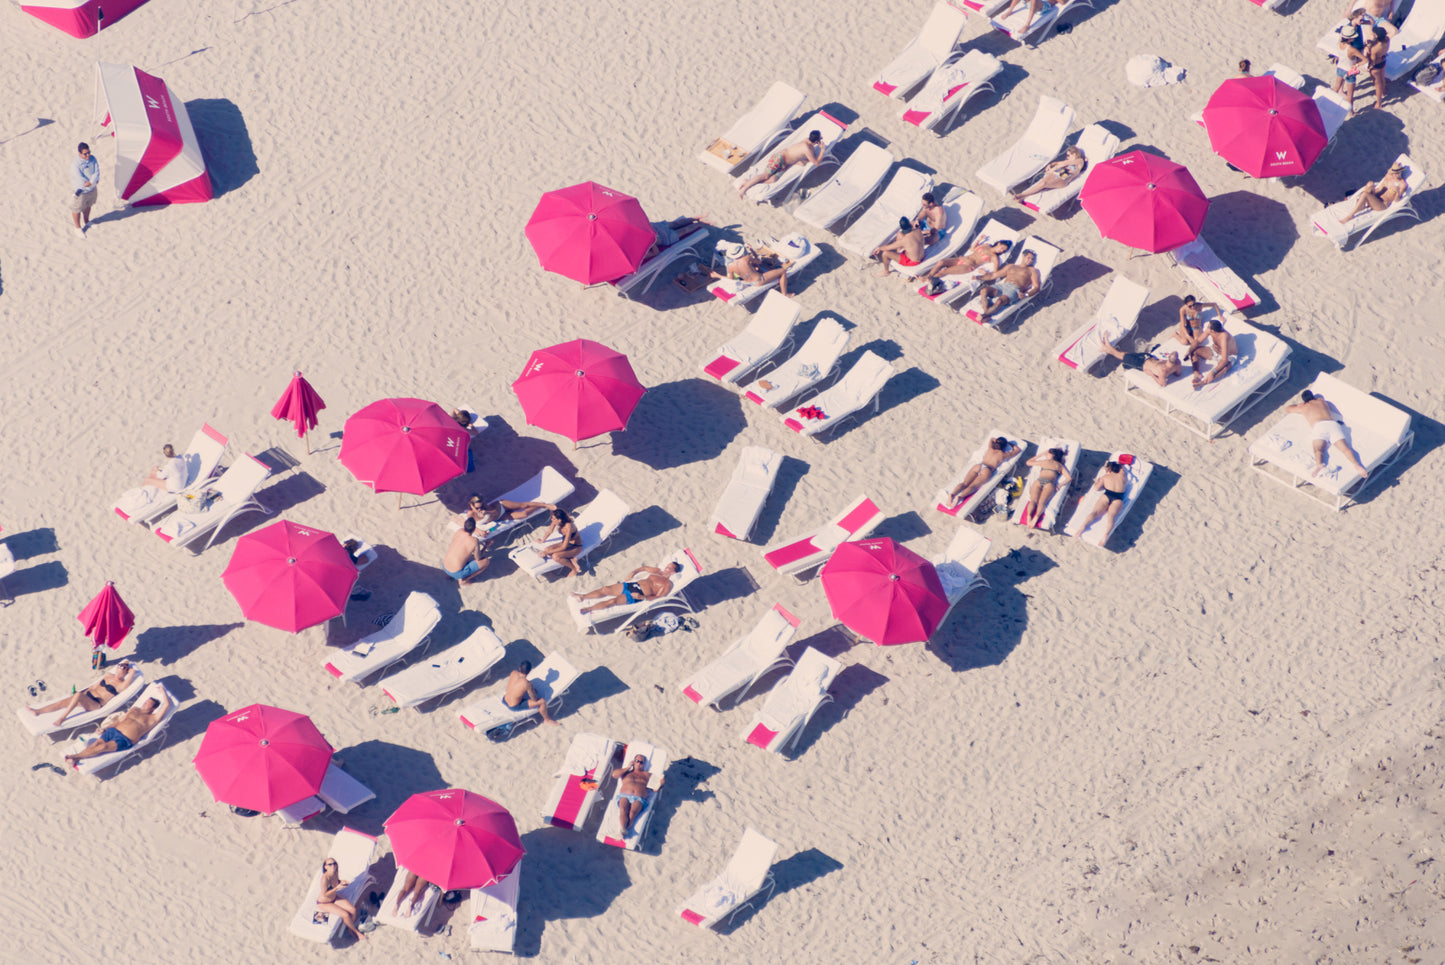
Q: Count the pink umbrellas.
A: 11